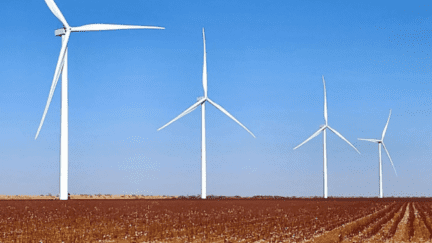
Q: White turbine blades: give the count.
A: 12